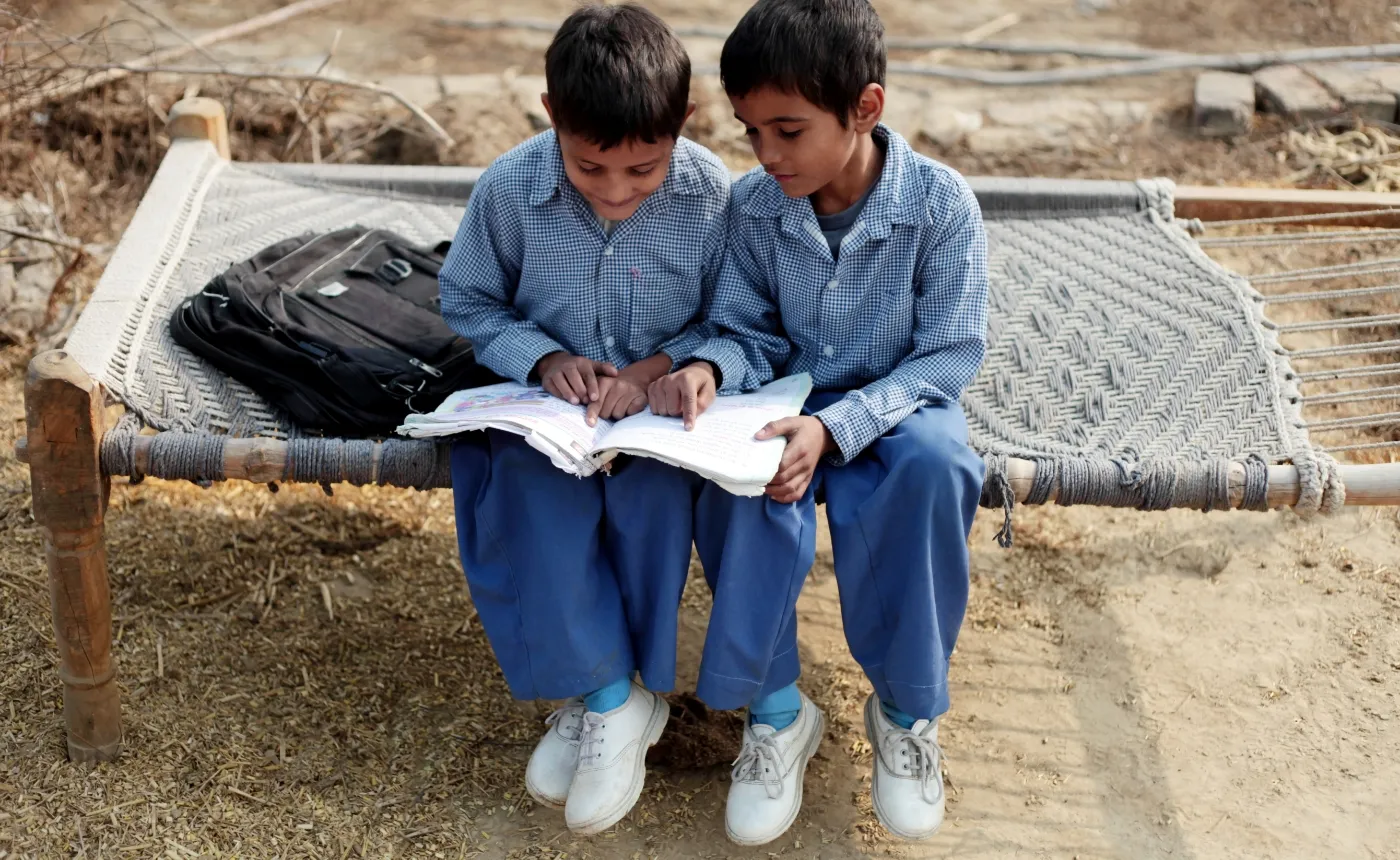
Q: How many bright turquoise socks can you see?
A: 3